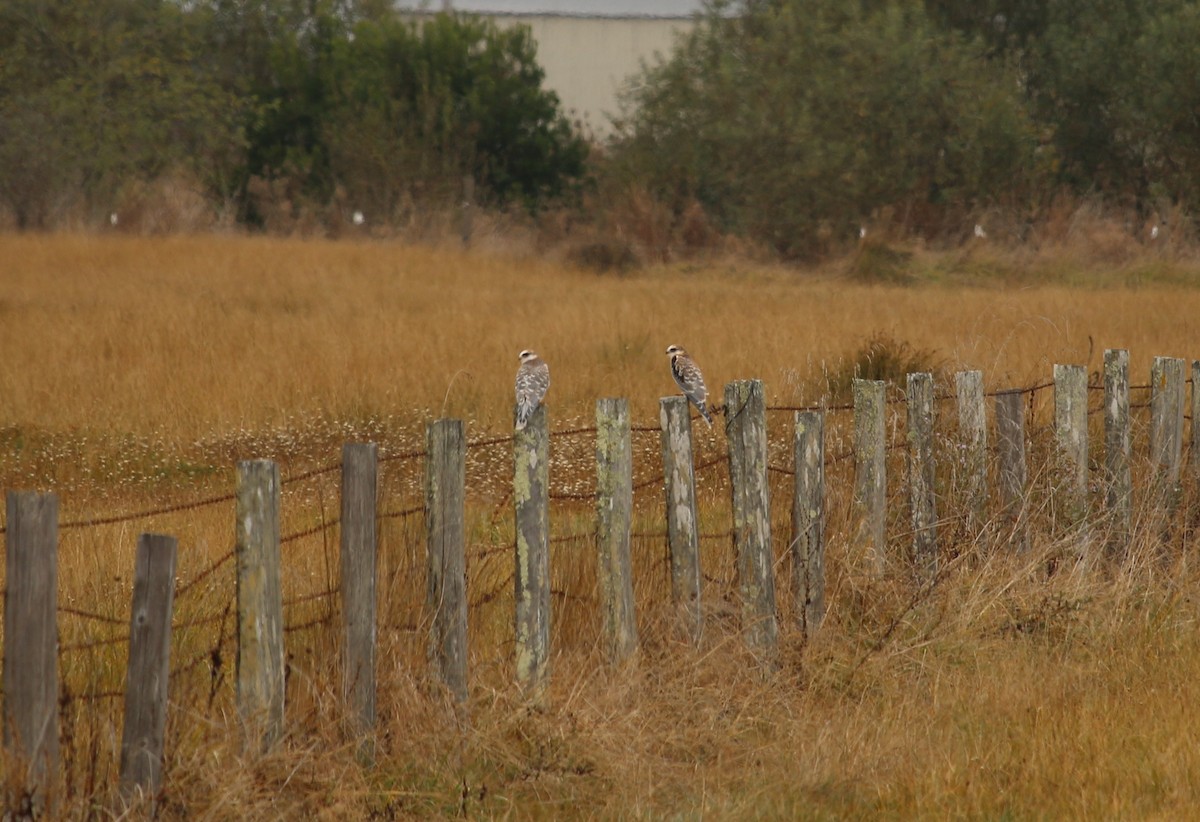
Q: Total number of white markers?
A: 5